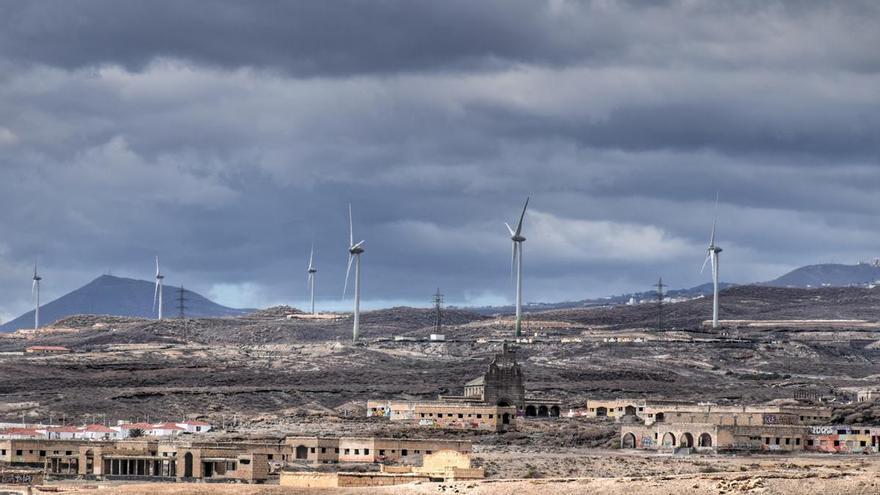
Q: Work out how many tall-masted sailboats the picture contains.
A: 0